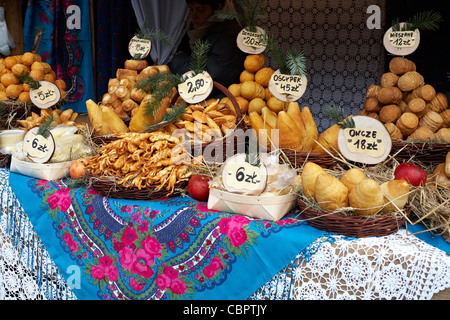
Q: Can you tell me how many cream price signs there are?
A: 9